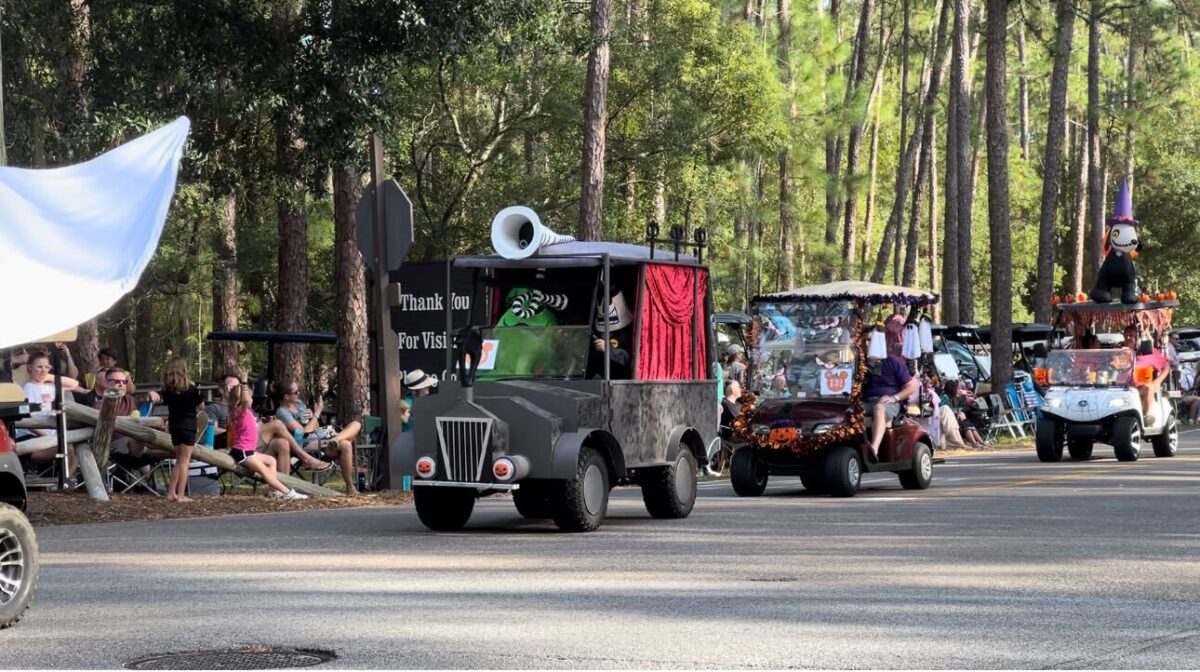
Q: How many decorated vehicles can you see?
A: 3